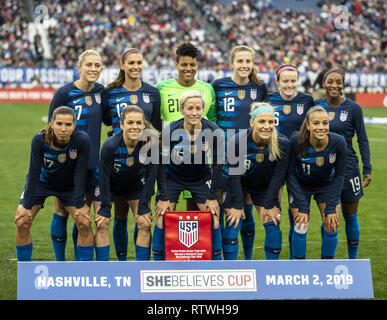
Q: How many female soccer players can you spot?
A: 11